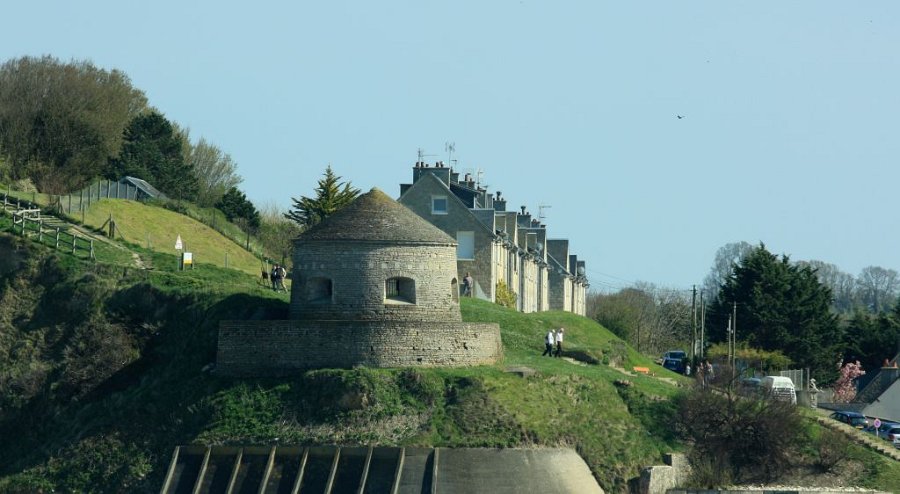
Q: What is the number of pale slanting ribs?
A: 9